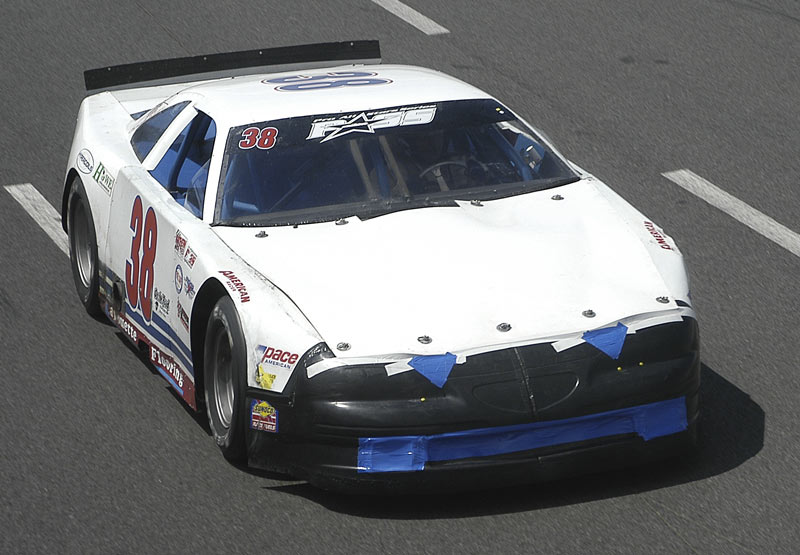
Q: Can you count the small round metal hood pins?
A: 9